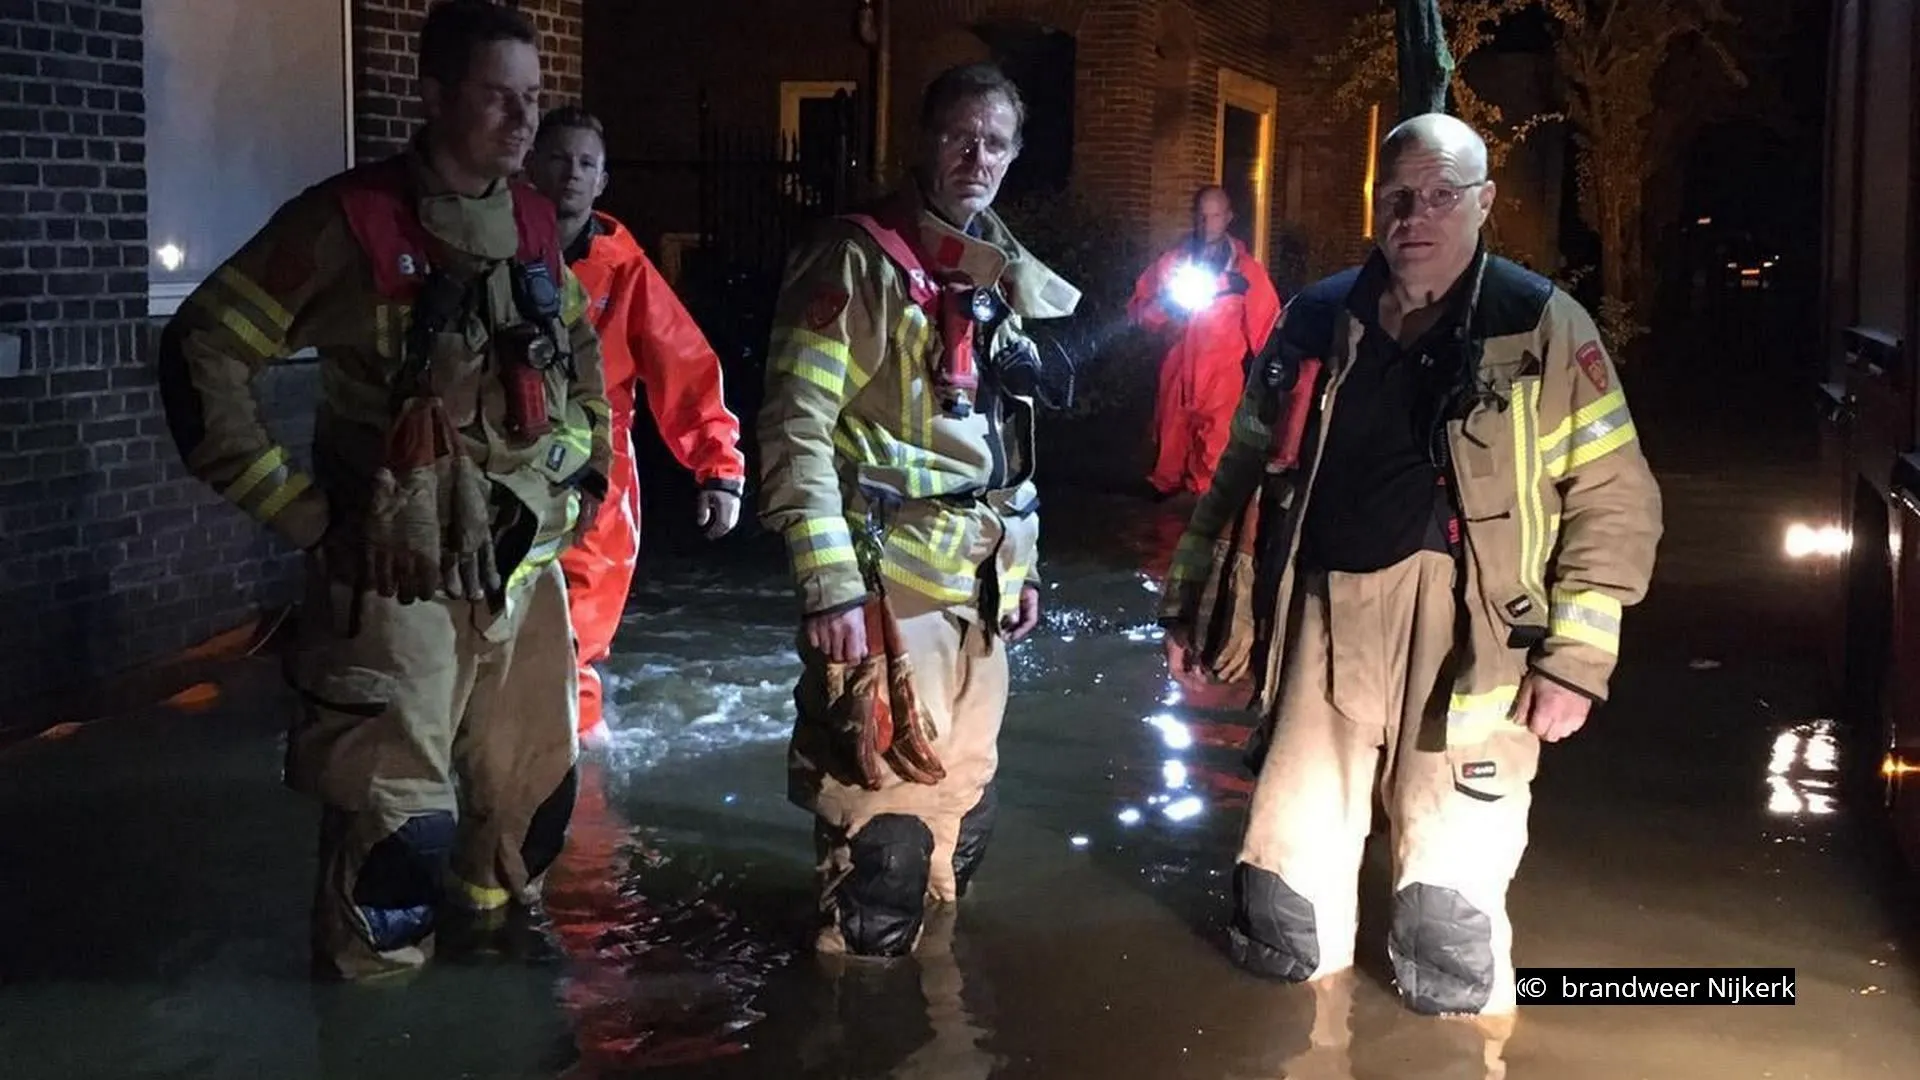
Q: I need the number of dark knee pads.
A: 6